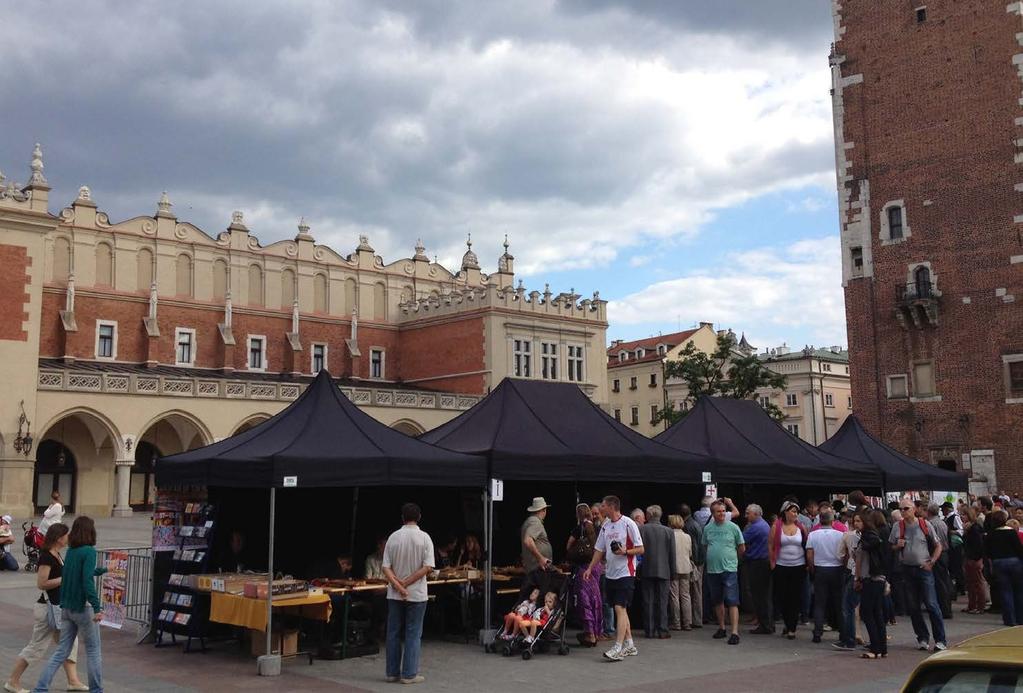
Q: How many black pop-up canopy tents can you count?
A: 4